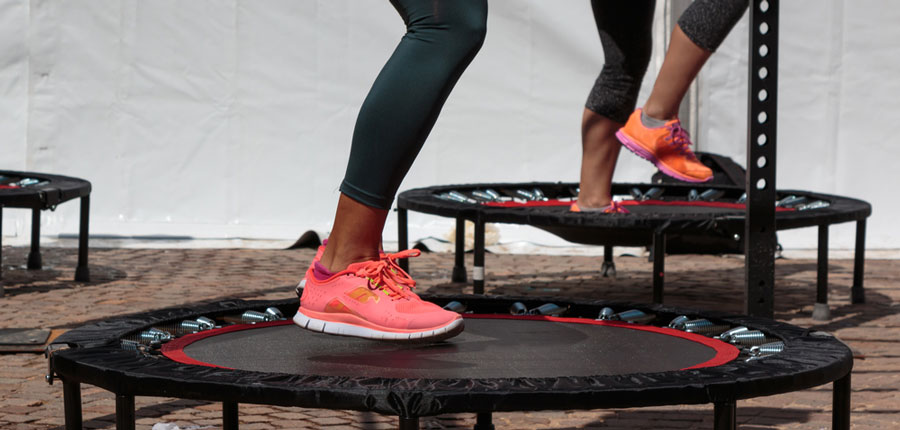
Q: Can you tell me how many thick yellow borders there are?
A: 0